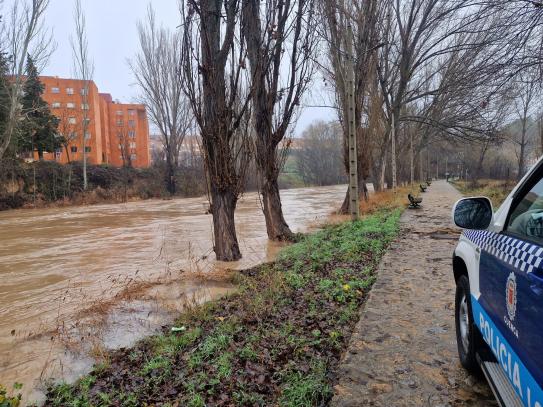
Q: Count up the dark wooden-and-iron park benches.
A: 3